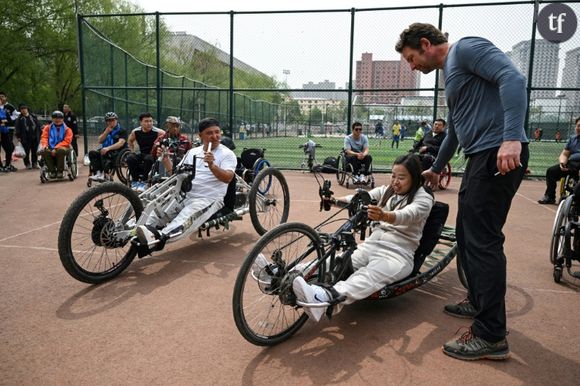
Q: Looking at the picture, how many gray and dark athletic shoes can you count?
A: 2